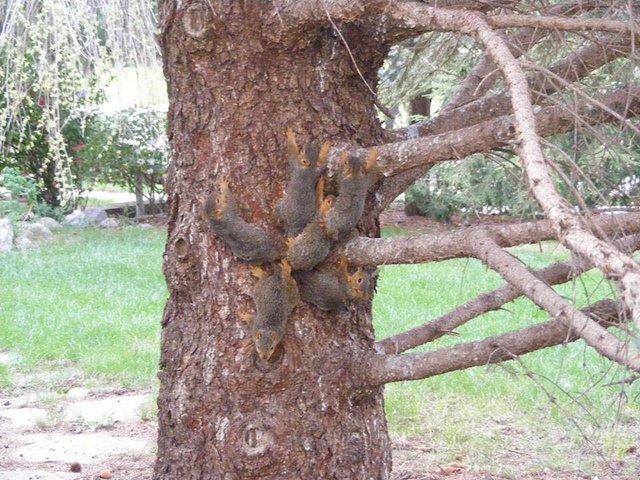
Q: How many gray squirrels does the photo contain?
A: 6